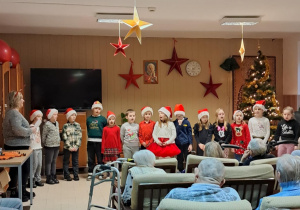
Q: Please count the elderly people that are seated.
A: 5